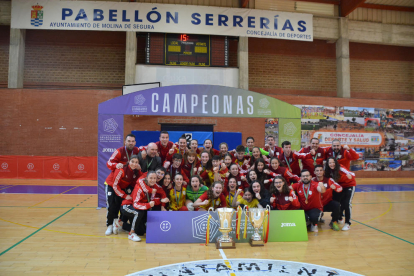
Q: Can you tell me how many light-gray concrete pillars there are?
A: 4